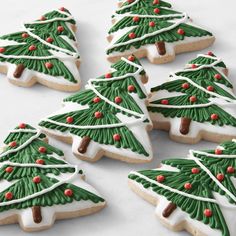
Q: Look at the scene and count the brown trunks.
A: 6